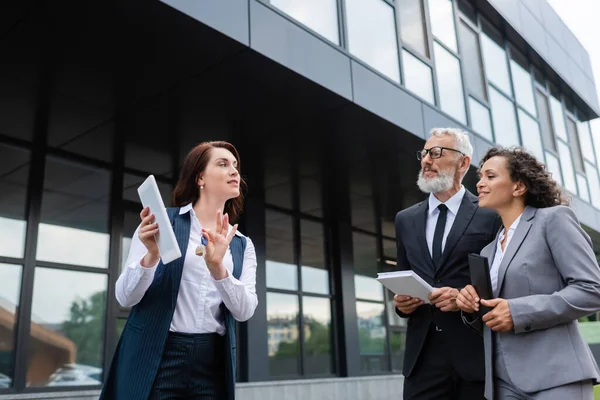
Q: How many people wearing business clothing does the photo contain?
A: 3